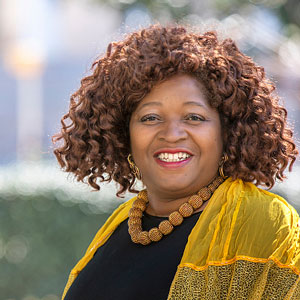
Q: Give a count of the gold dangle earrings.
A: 2